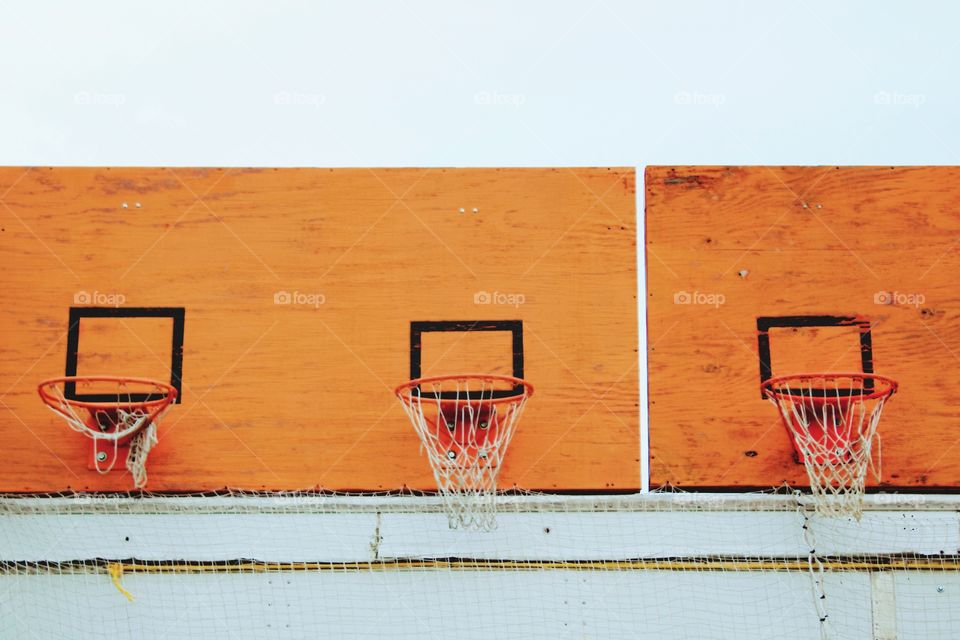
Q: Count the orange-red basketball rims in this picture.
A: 3